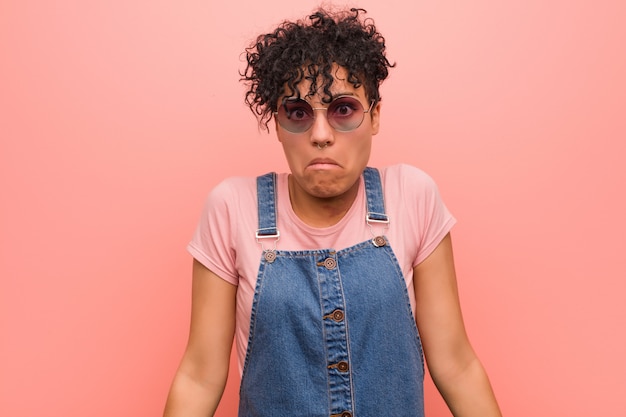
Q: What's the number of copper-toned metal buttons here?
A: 6